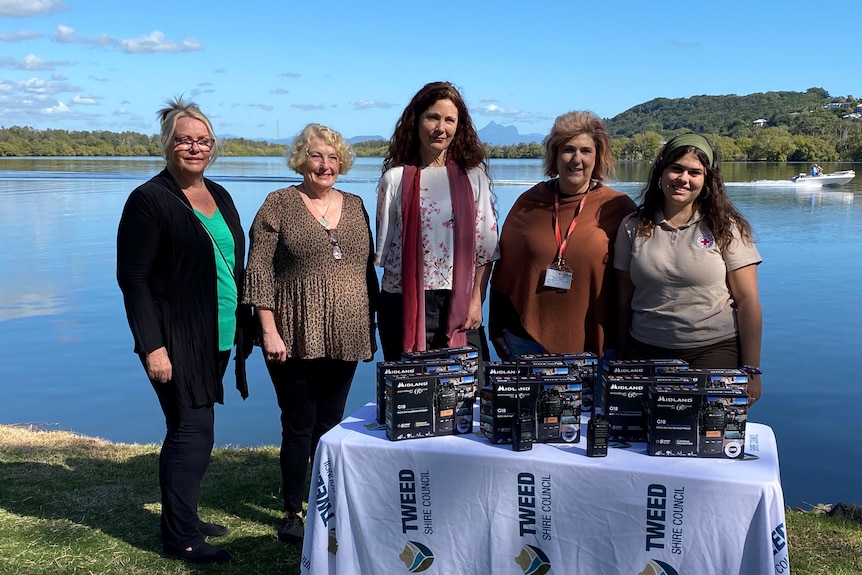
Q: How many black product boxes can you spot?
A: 10